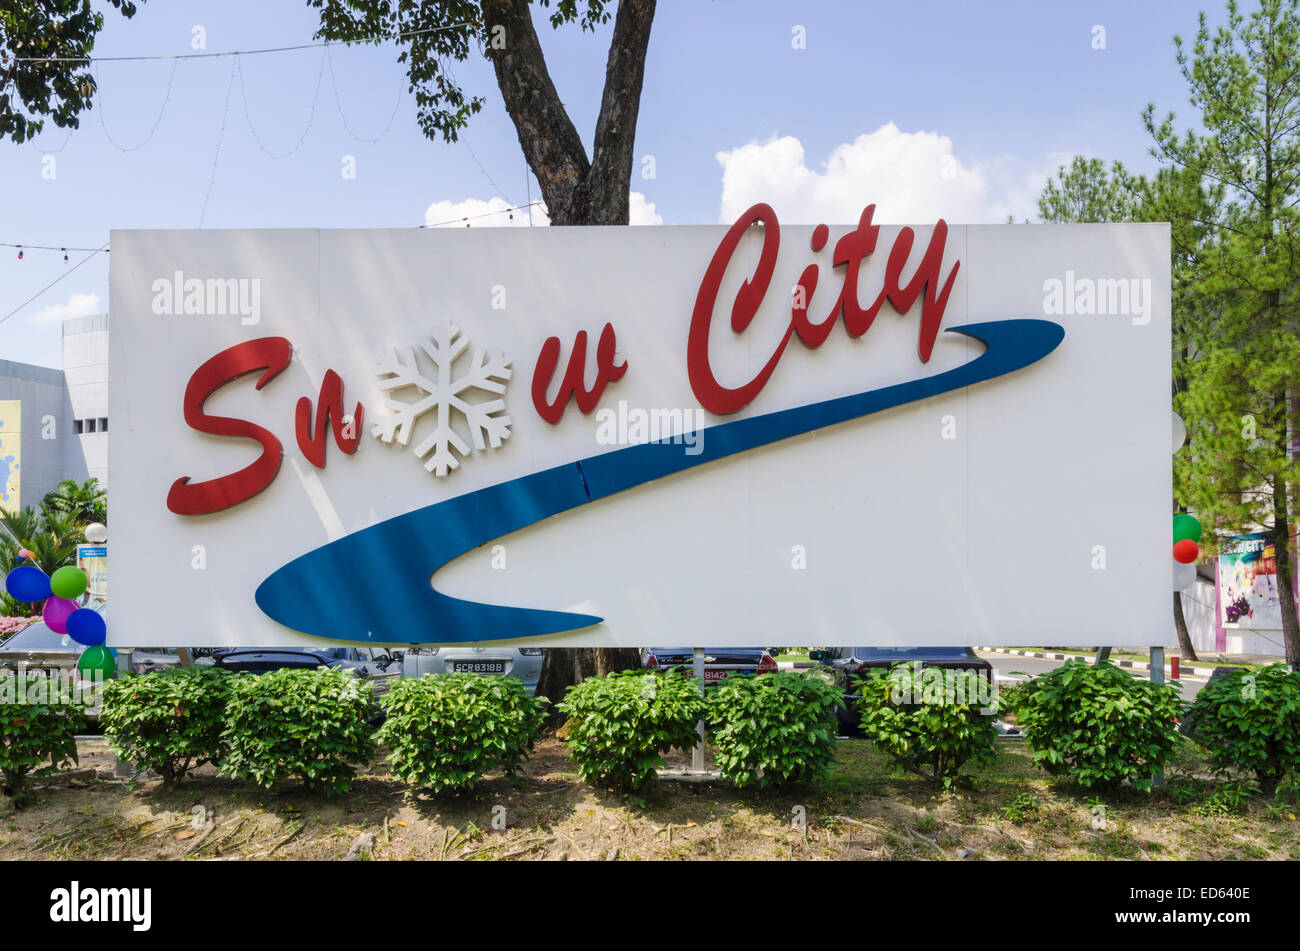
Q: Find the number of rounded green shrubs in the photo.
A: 9